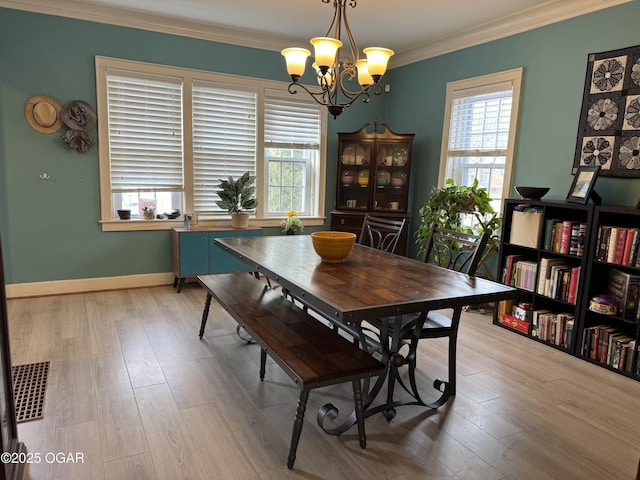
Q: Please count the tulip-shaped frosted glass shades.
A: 5